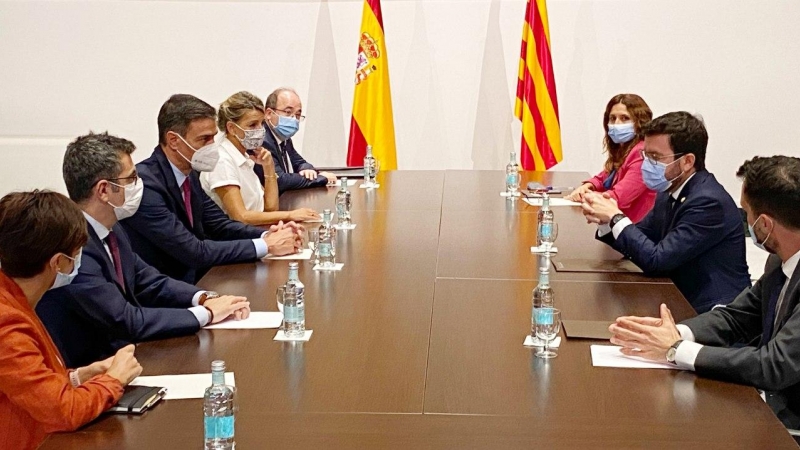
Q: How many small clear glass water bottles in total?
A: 8